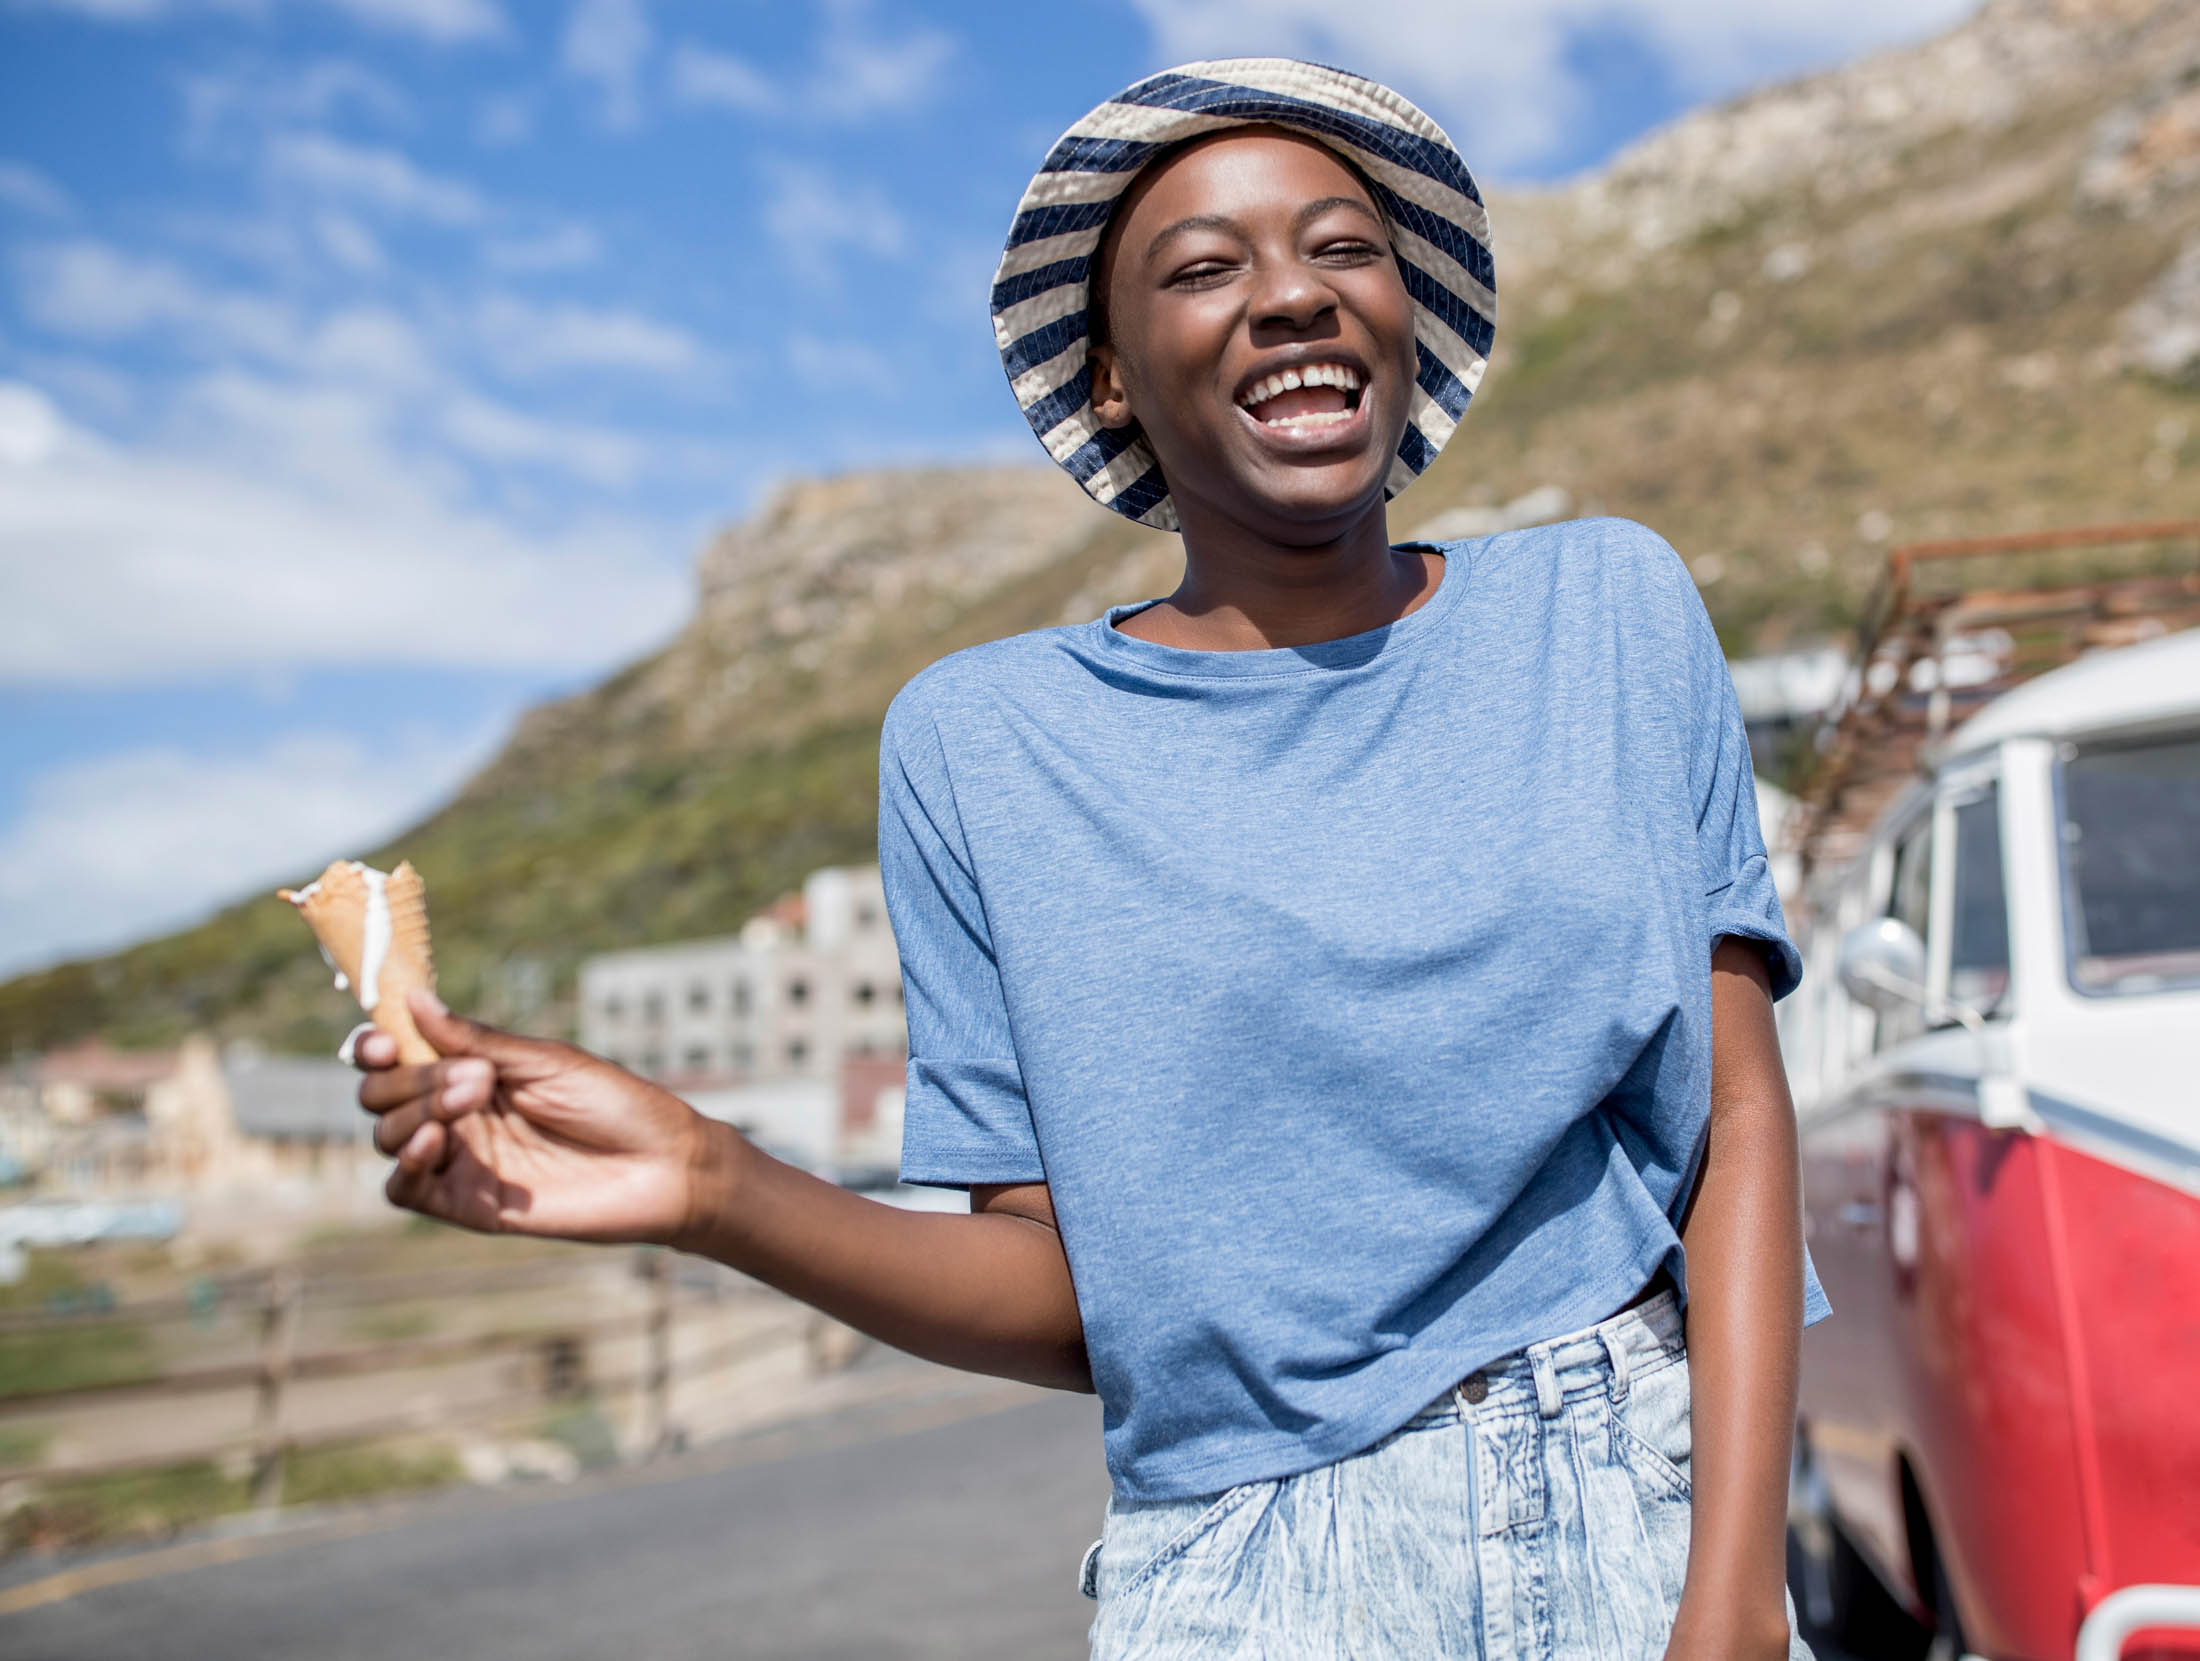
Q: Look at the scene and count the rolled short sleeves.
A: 2